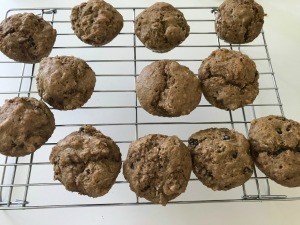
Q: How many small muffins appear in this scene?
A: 12